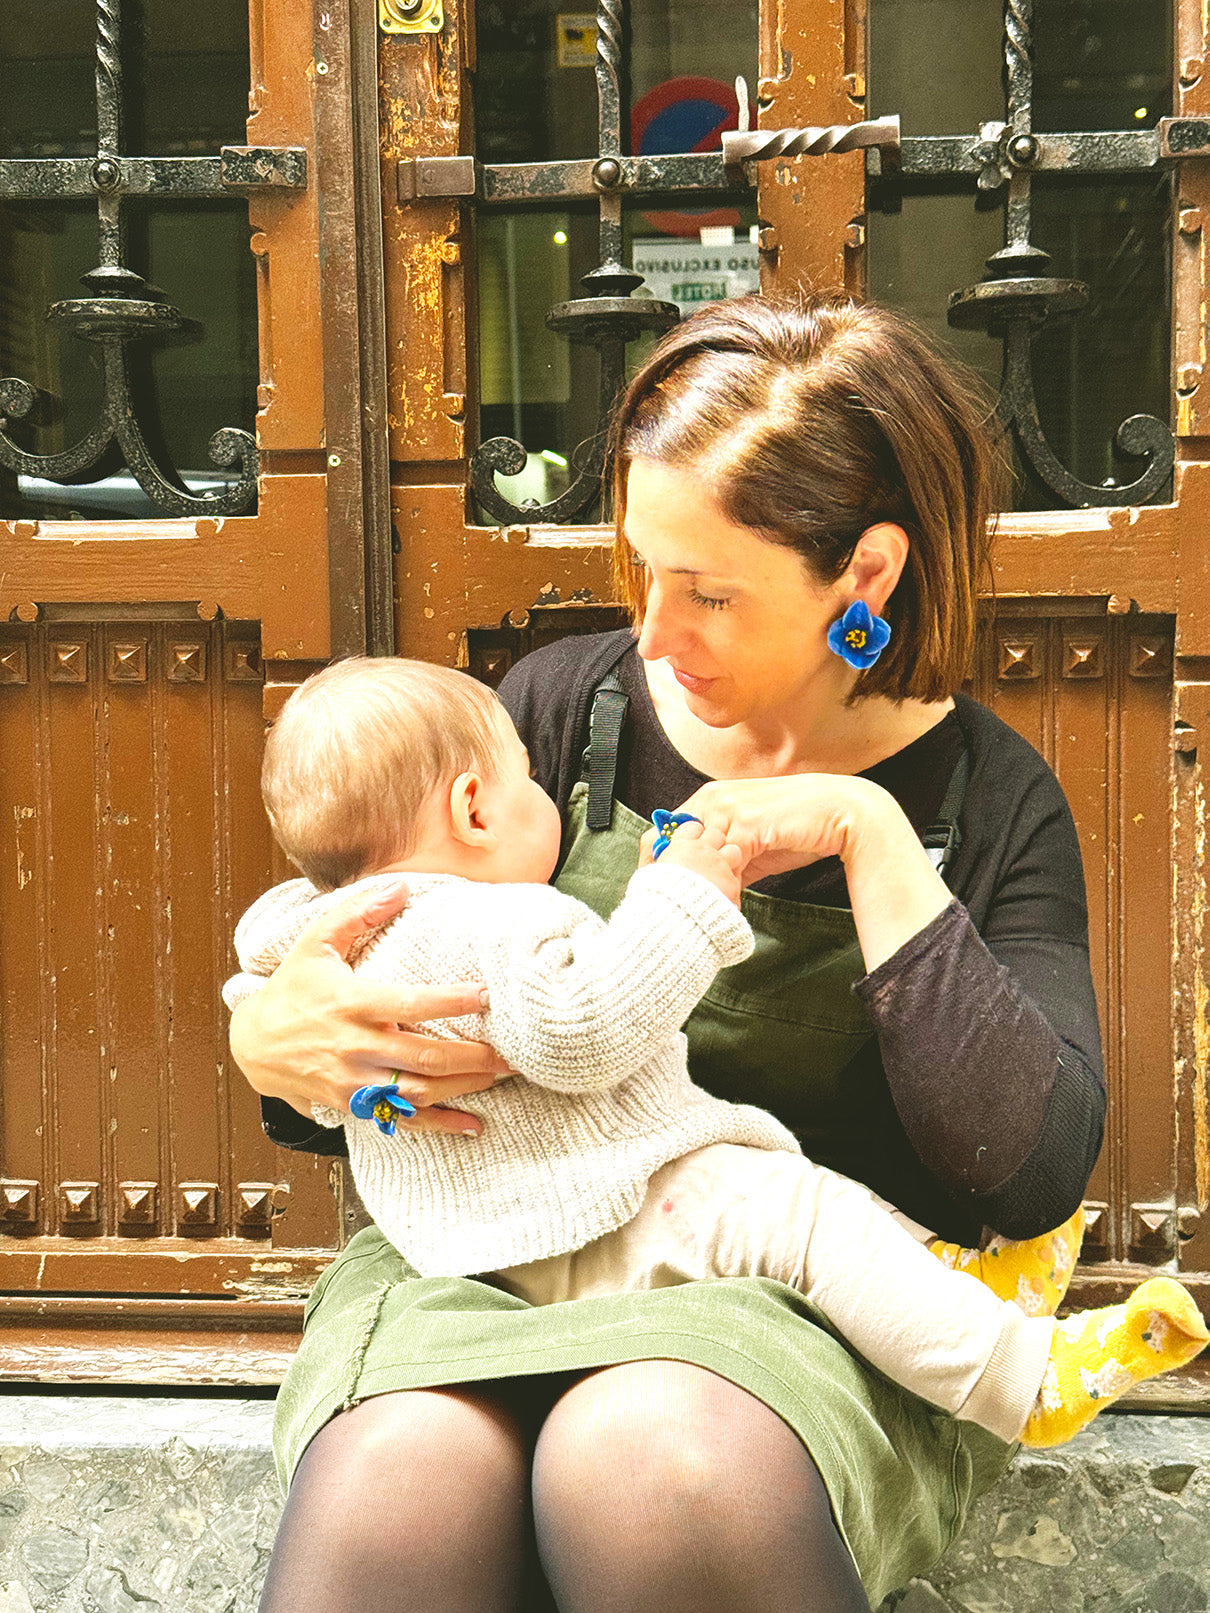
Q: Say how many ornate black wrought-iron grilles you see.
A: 3